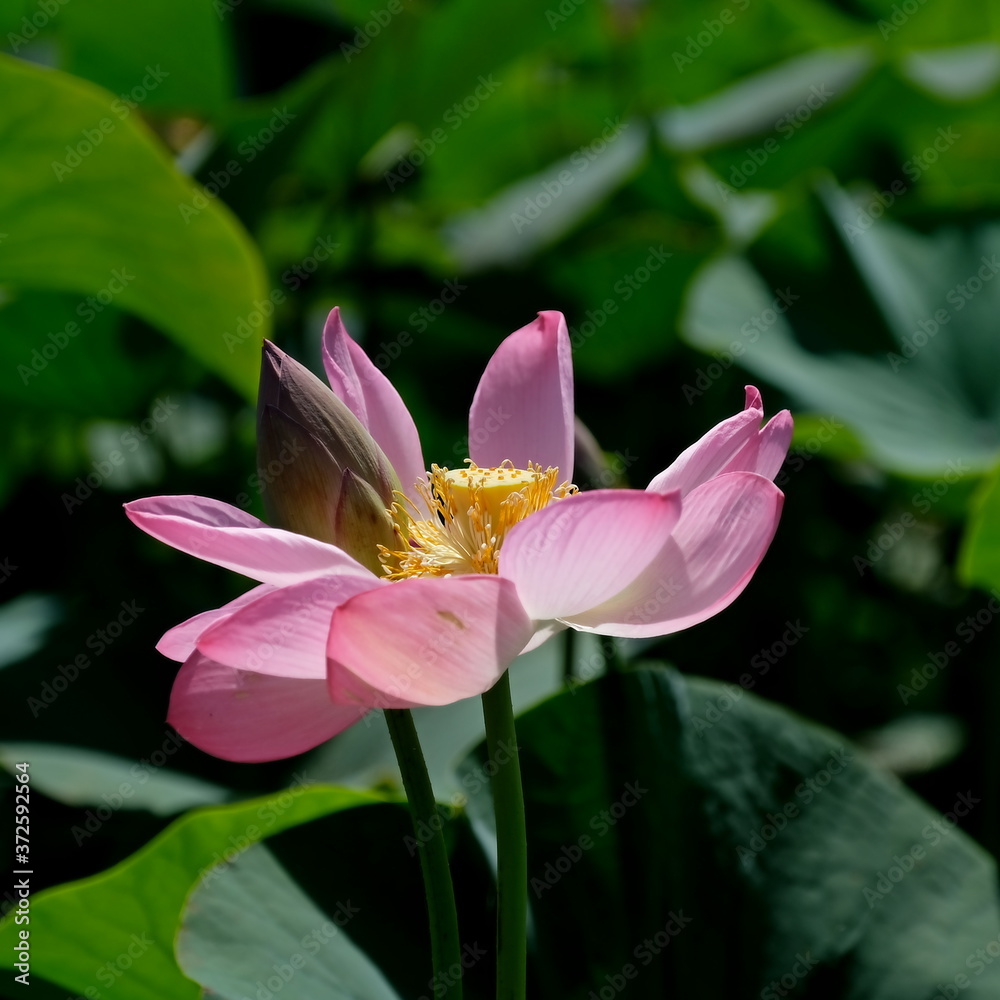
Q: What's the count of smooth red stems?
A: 0